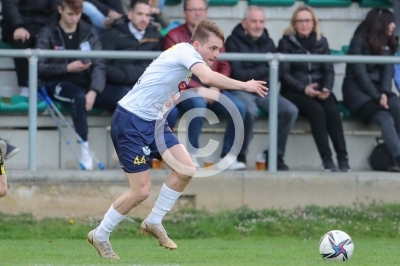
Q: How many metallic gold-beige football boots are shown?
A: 2